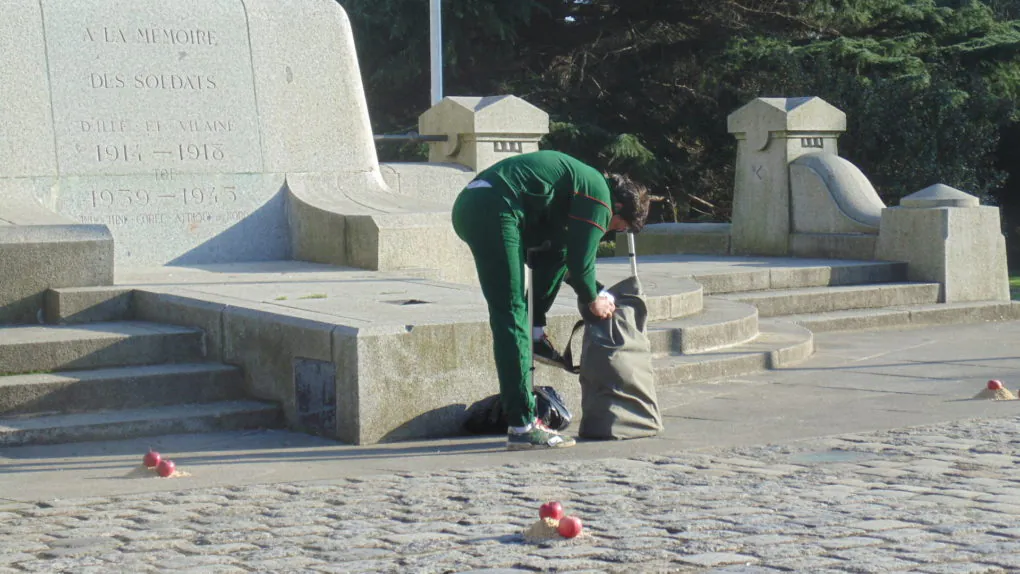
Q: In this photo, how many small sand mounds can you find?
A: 3